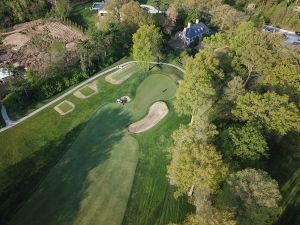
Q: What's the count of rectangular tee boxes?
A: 3